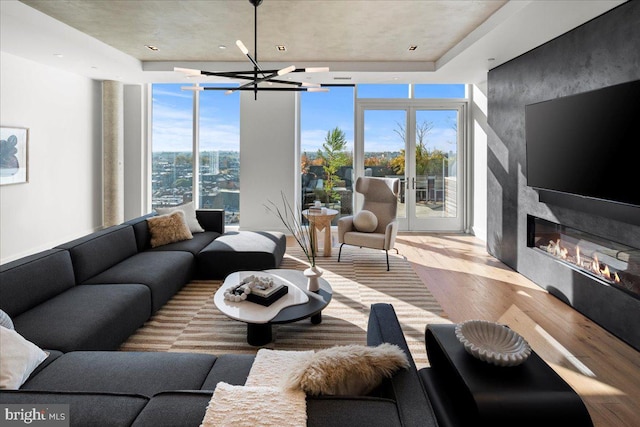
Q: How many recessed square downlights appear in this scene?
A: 3